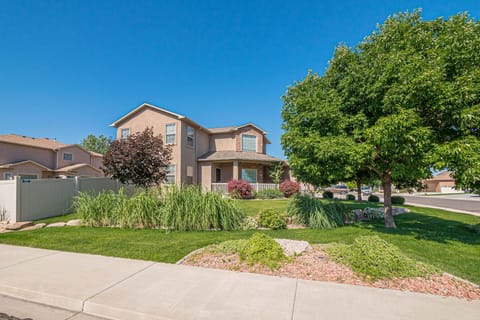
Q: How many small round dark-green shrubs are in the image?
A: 4